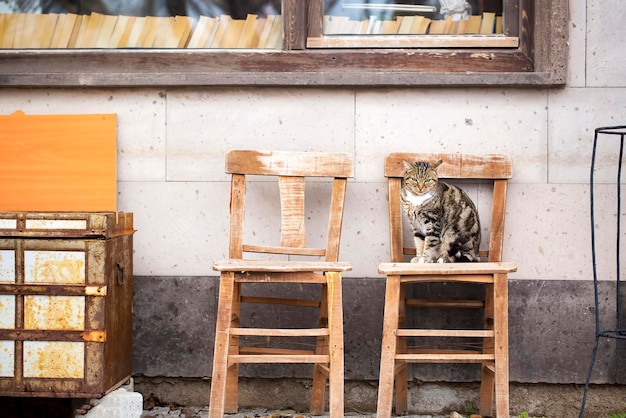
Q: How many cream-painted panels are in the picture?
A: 8